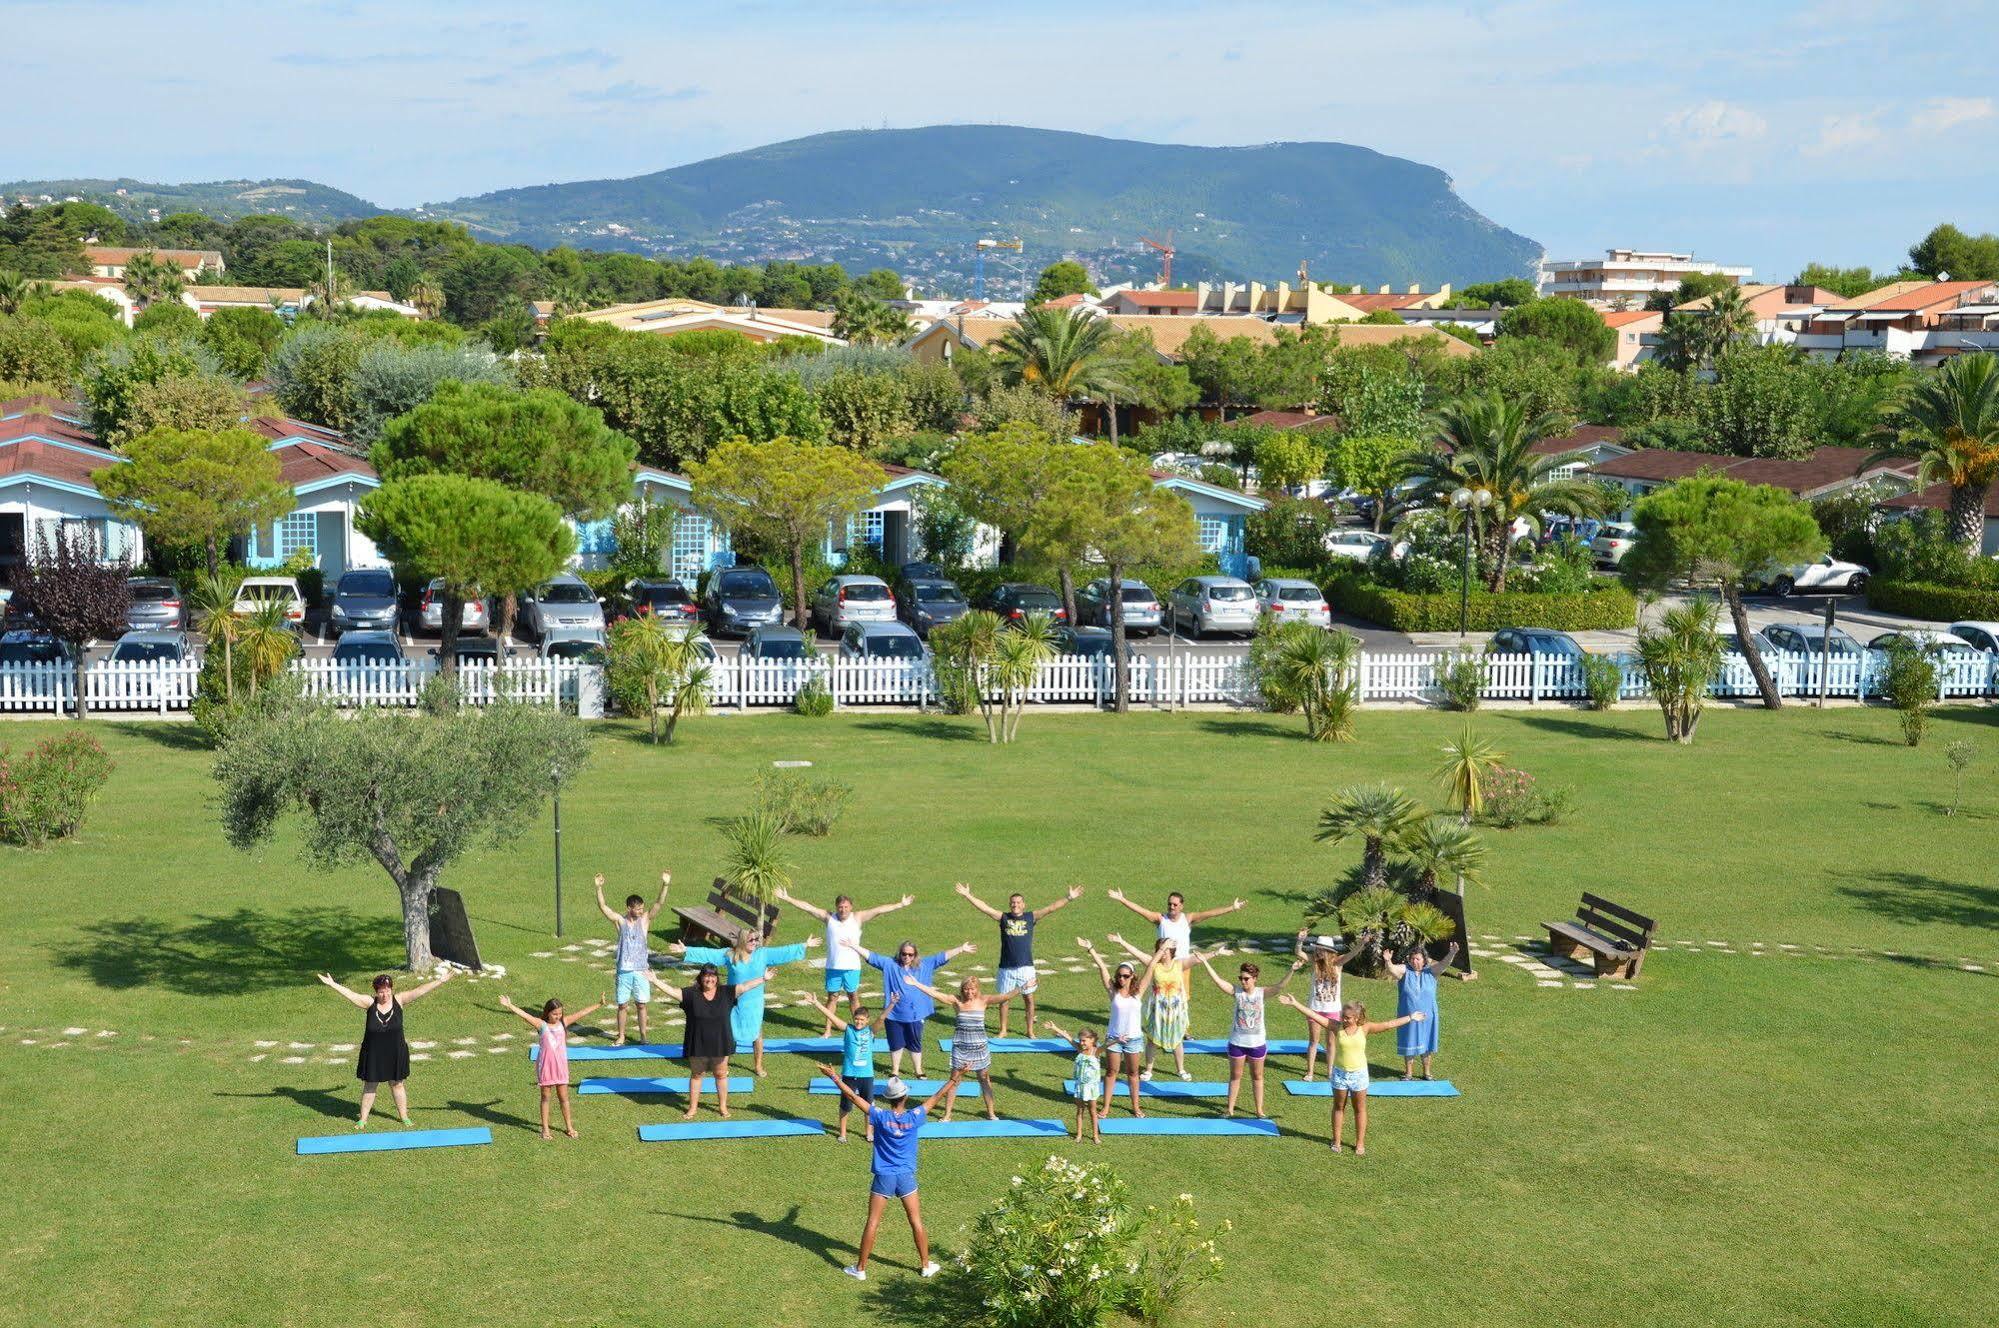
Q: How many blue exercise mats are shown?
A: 12